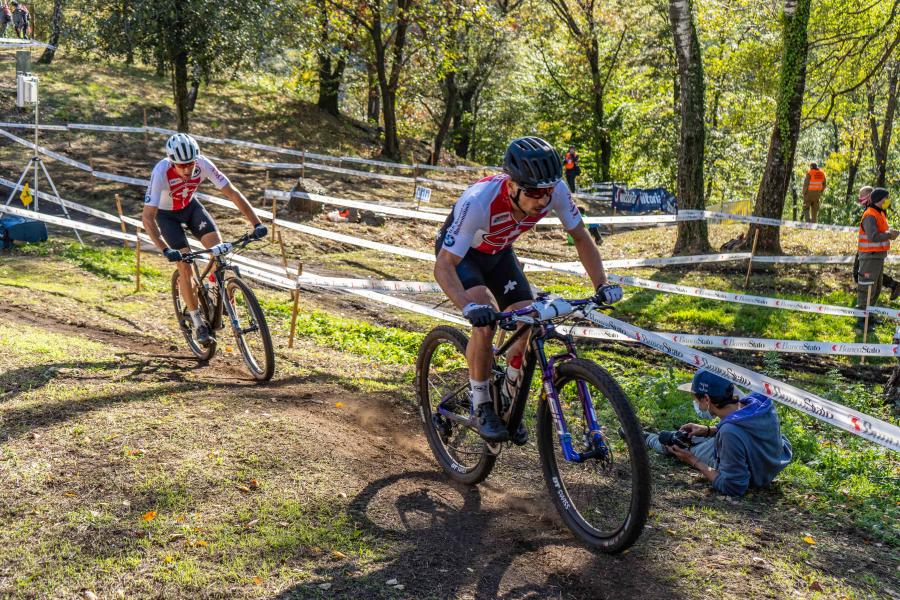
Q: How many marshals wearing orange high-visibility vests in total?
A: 3